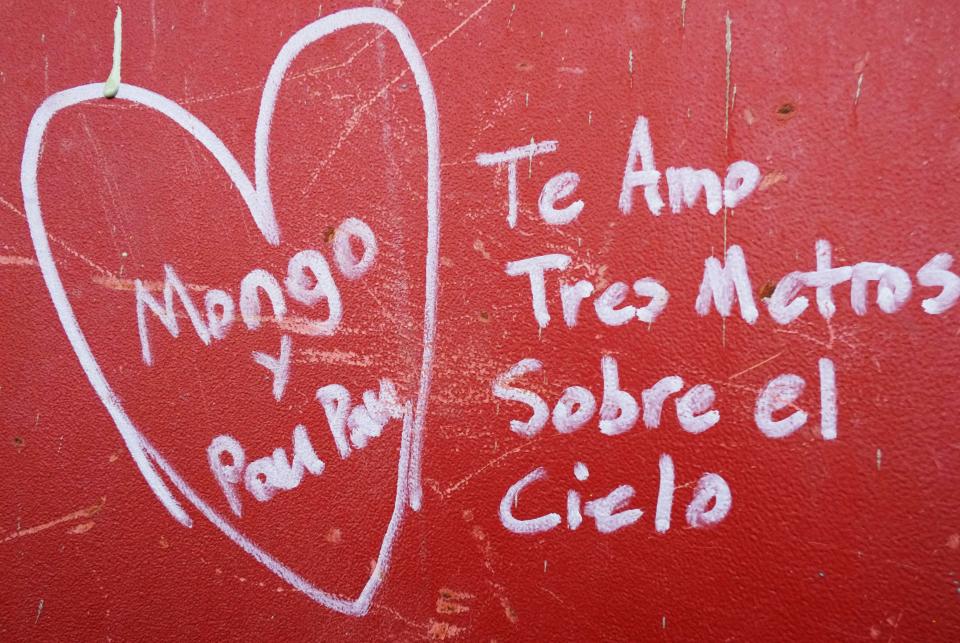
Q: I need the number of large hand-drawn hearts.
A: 1